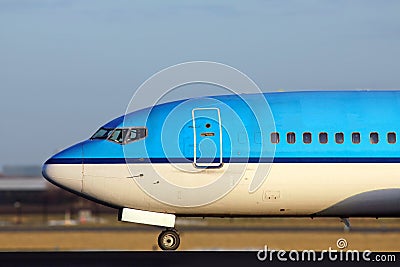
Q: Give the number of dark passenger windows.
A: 8